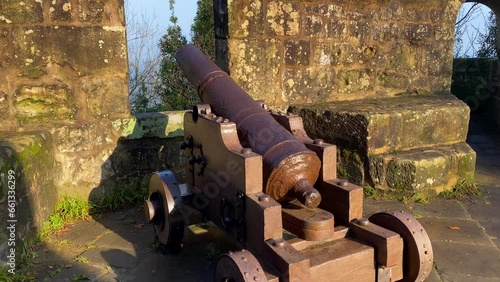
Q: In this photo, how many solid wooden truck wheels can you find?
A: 3